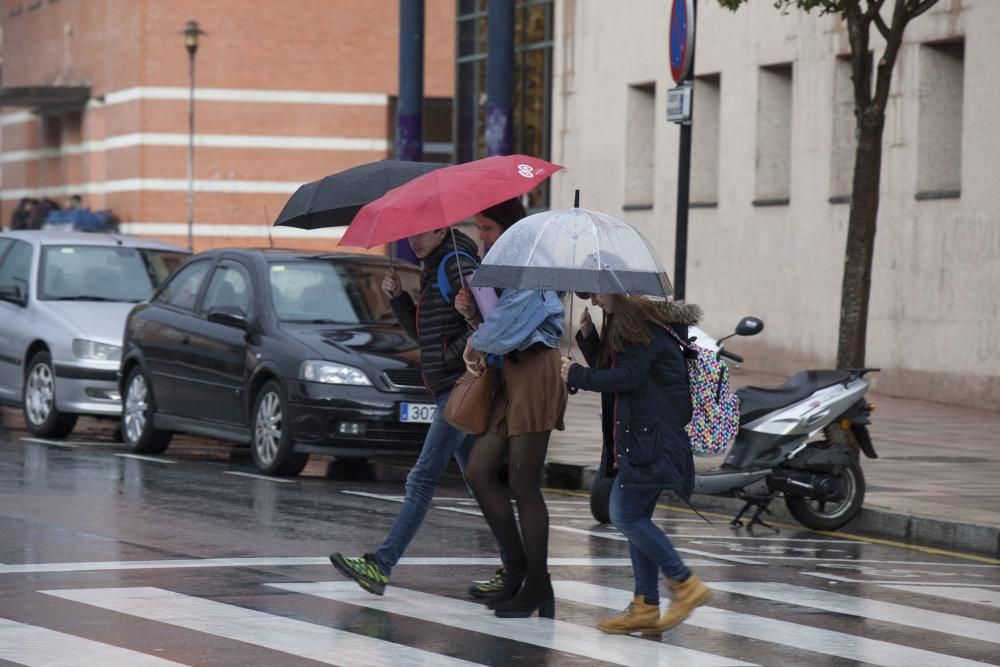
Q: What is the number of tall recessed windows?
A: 5